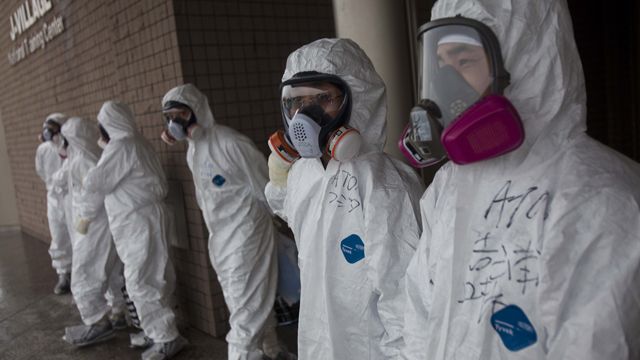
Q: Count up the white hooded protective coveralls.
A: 6